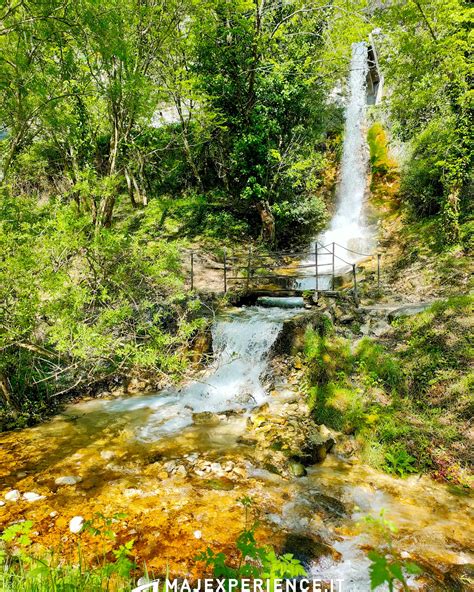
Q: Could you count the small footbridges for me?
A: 1